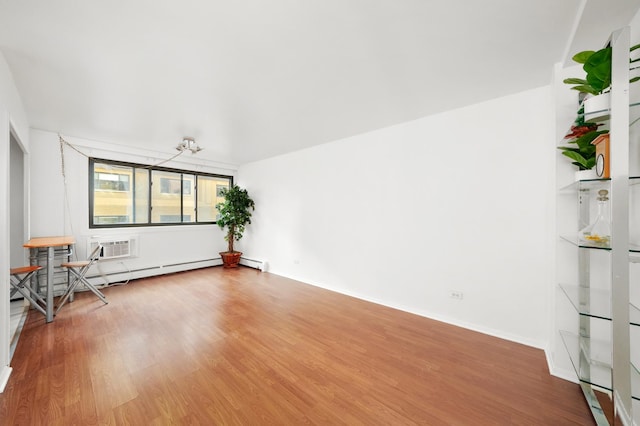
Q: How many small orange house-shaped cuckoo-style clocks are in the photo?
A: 1